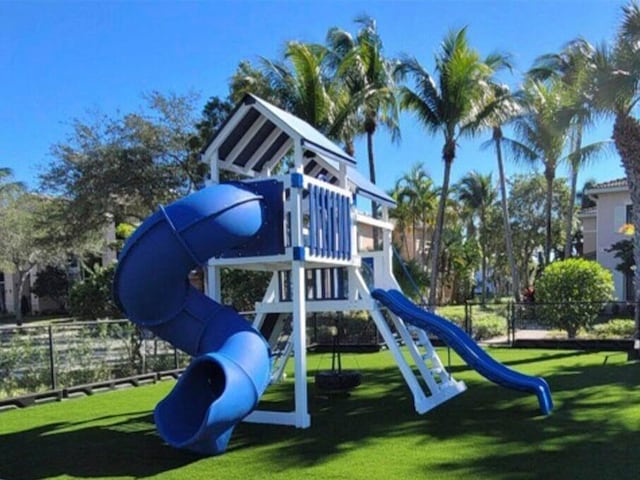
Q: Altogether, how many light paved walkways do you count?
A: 1